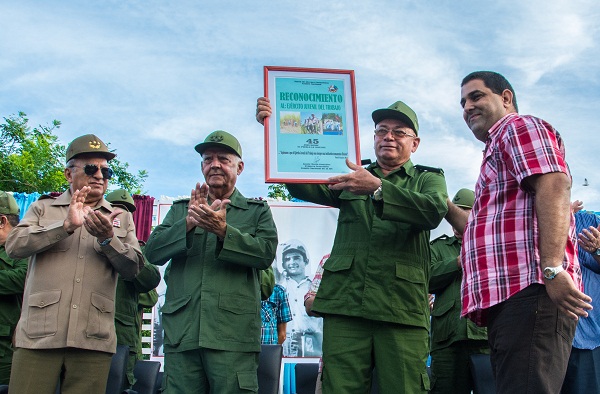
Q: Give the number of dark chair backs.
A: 5